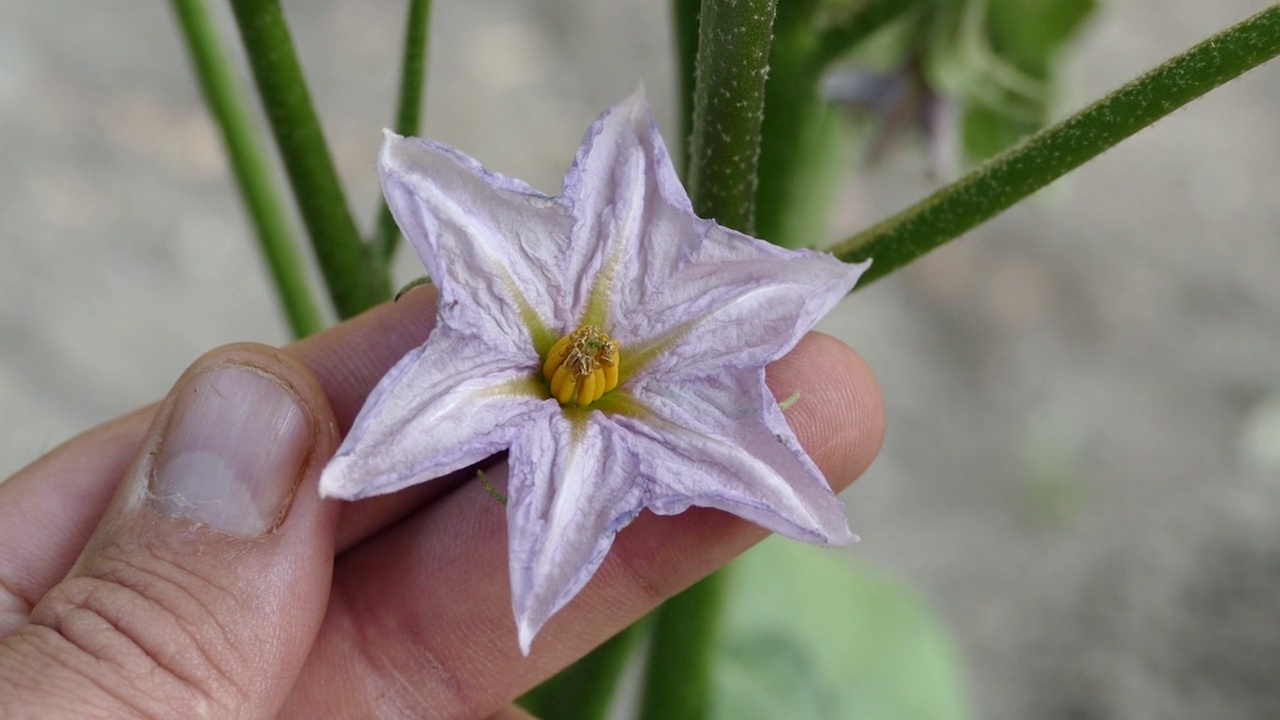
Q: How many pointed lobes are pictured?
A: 6